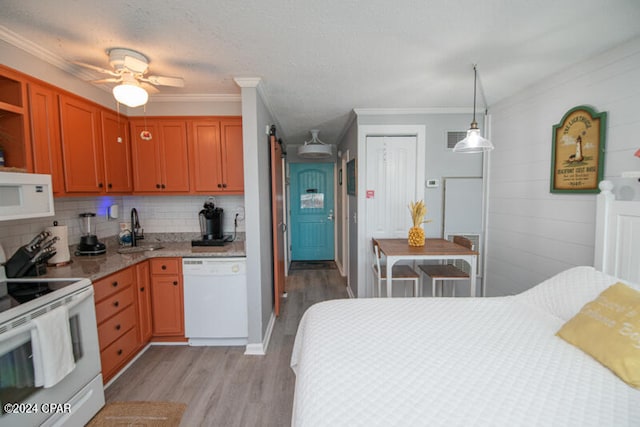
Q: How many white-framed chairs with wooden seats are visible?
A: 2